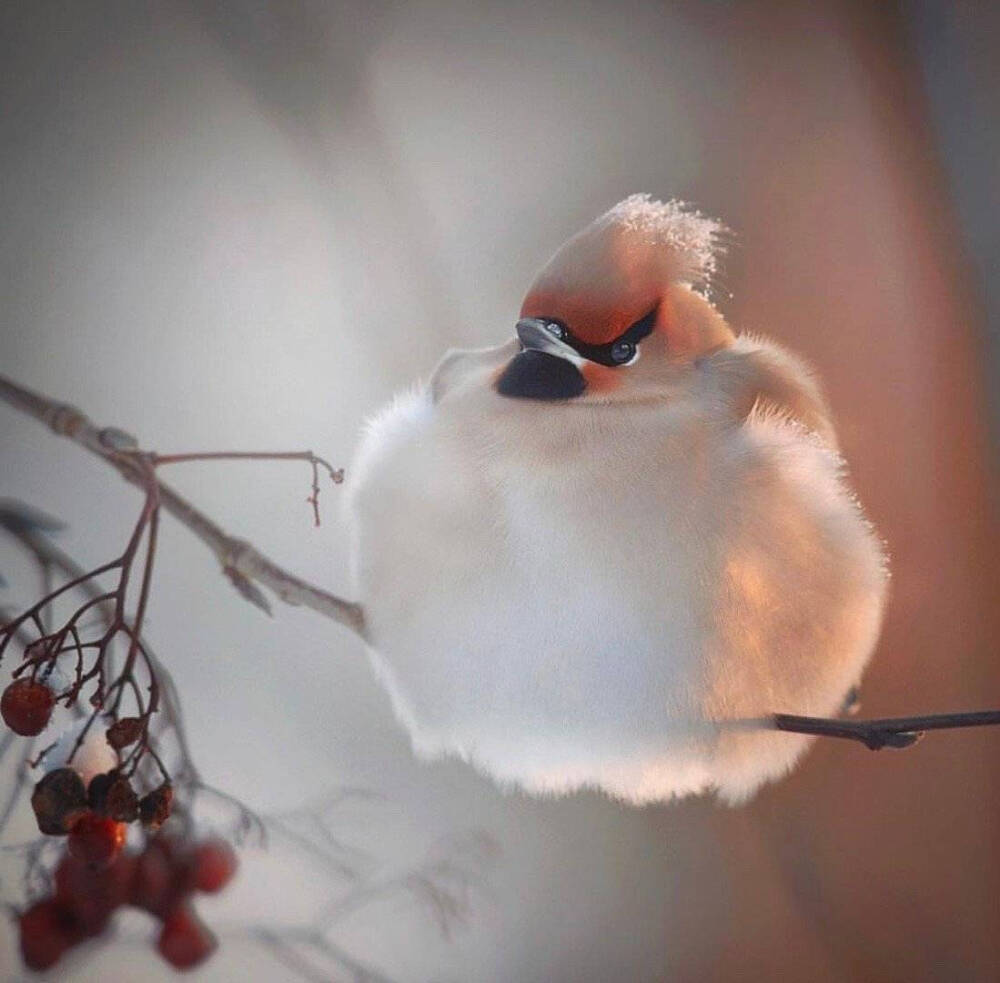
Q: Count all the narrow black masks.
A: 1